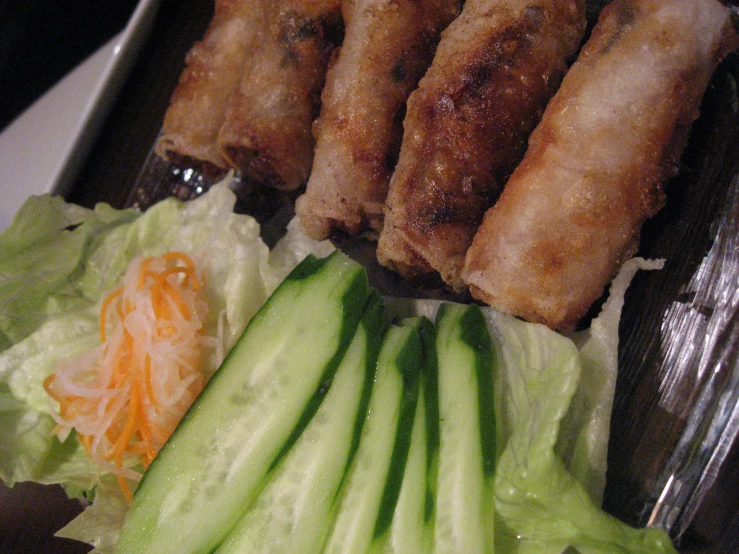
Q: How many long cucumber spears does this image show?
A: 5